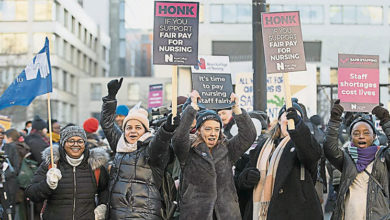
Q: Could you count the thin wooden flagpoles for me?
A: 1